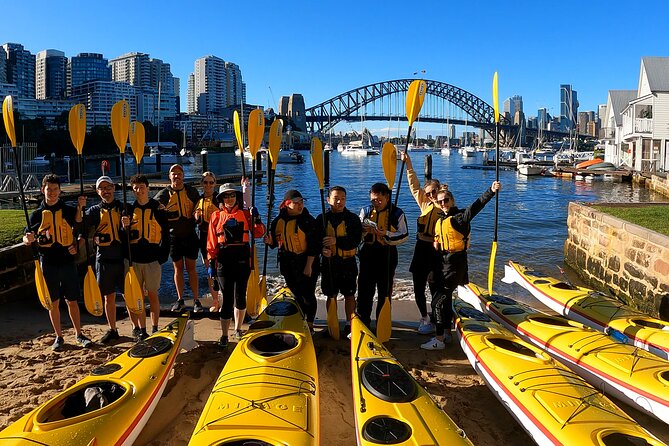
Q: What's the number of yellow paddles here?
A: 11